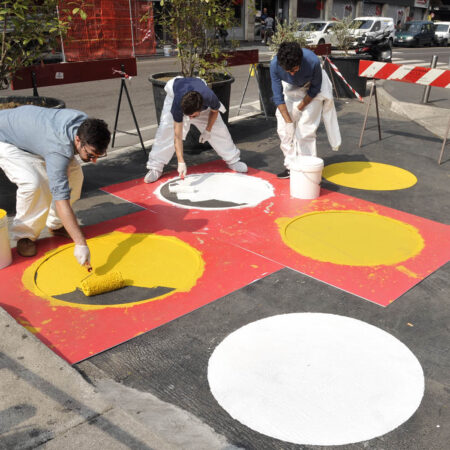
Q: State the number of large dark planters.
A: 4